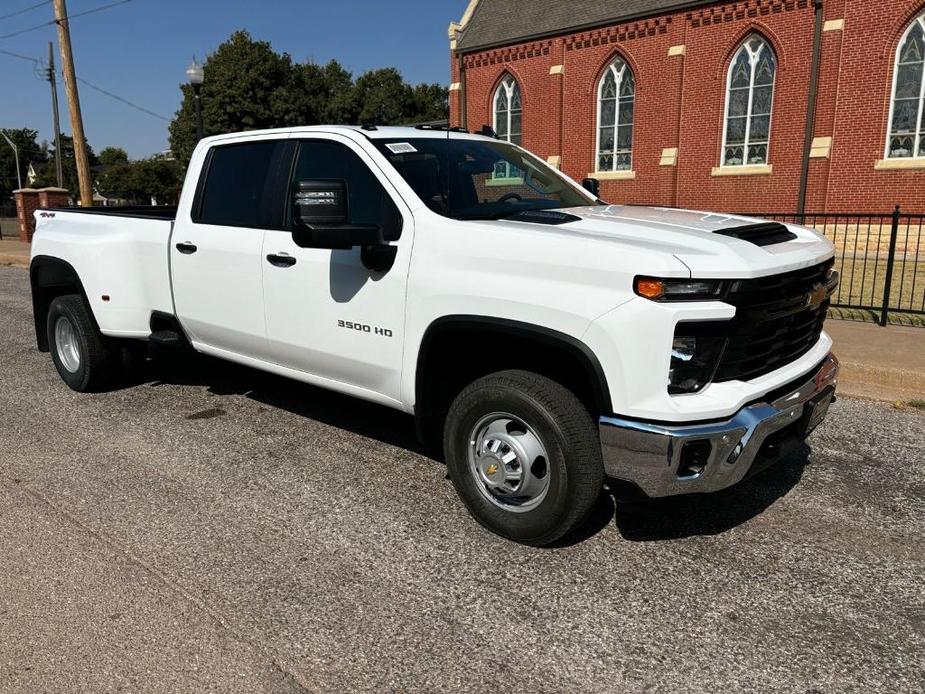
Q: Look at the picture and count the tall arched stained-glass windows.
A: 4